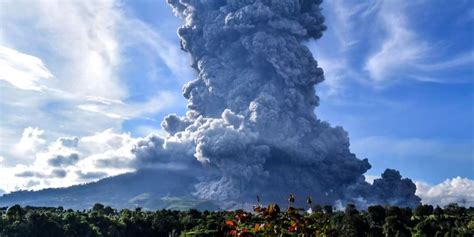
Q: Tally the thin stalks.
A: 3